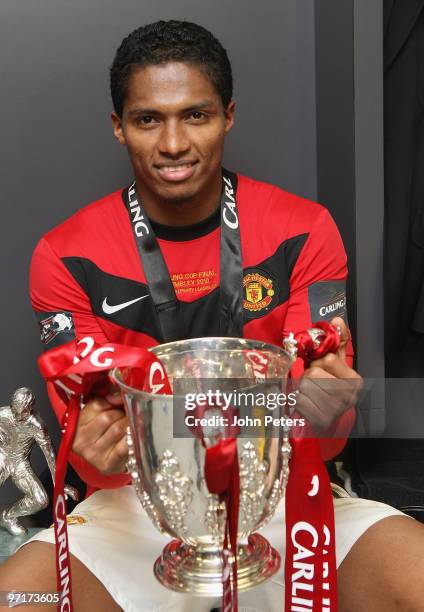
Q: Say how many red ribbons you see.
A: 3